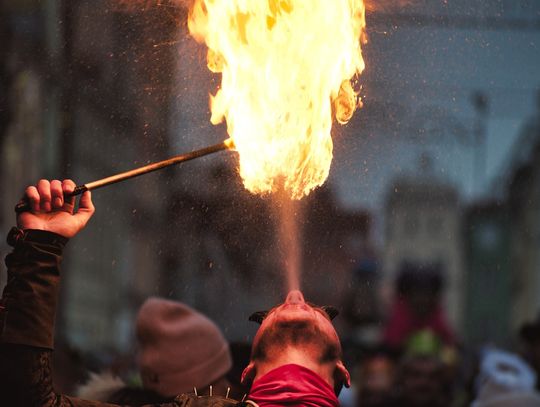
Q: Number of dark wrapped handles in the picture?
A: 1